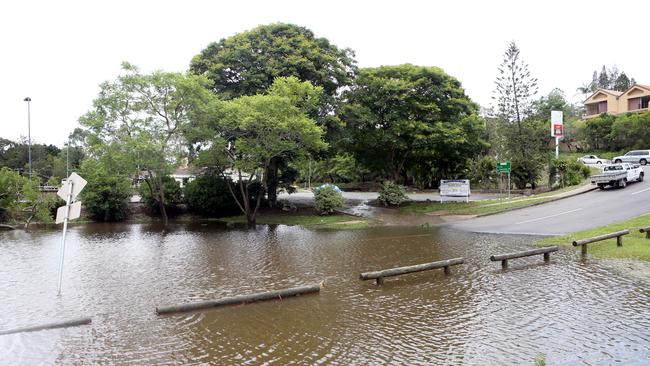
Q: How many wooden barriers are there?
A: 6